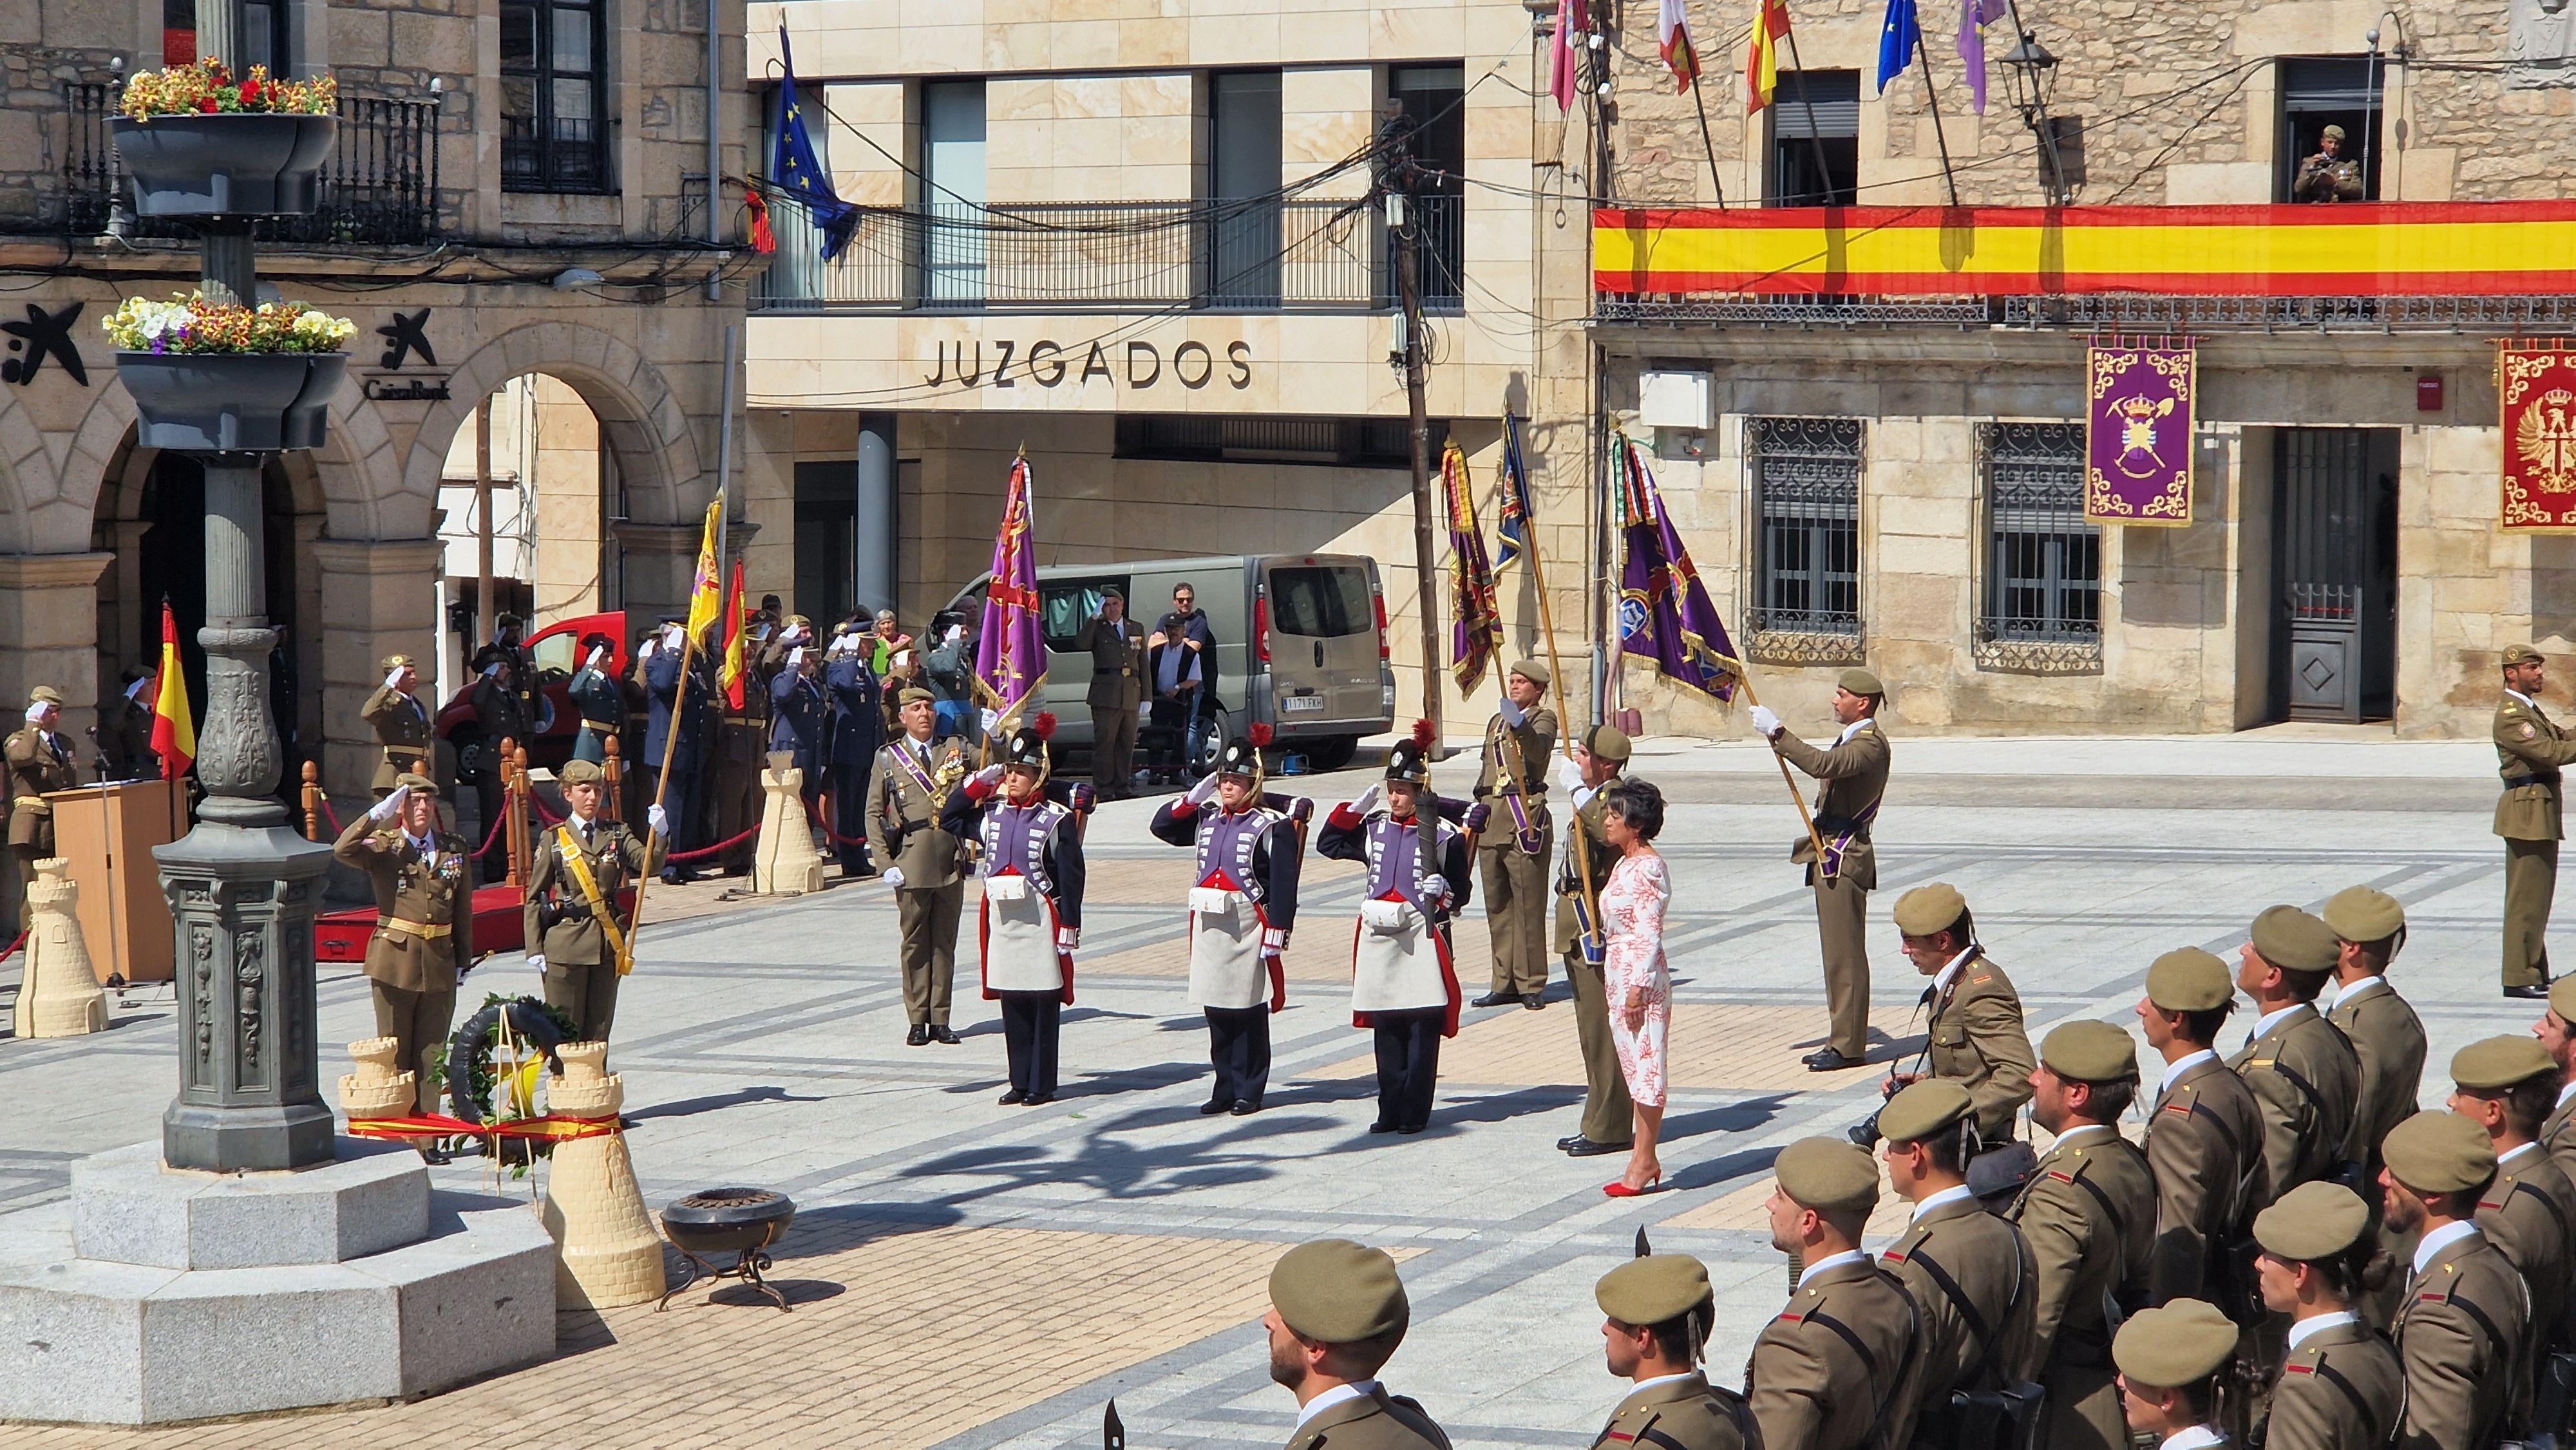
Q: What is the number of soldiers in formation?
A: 13